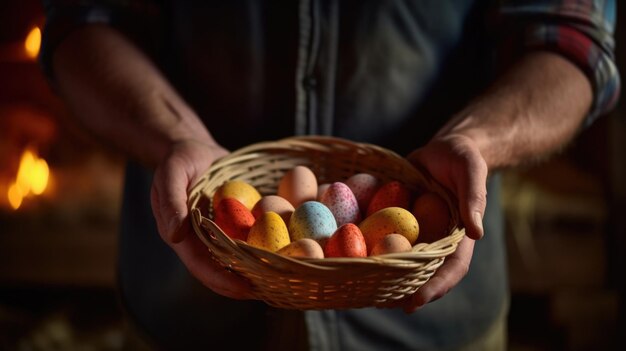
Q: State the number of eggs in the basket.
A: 15